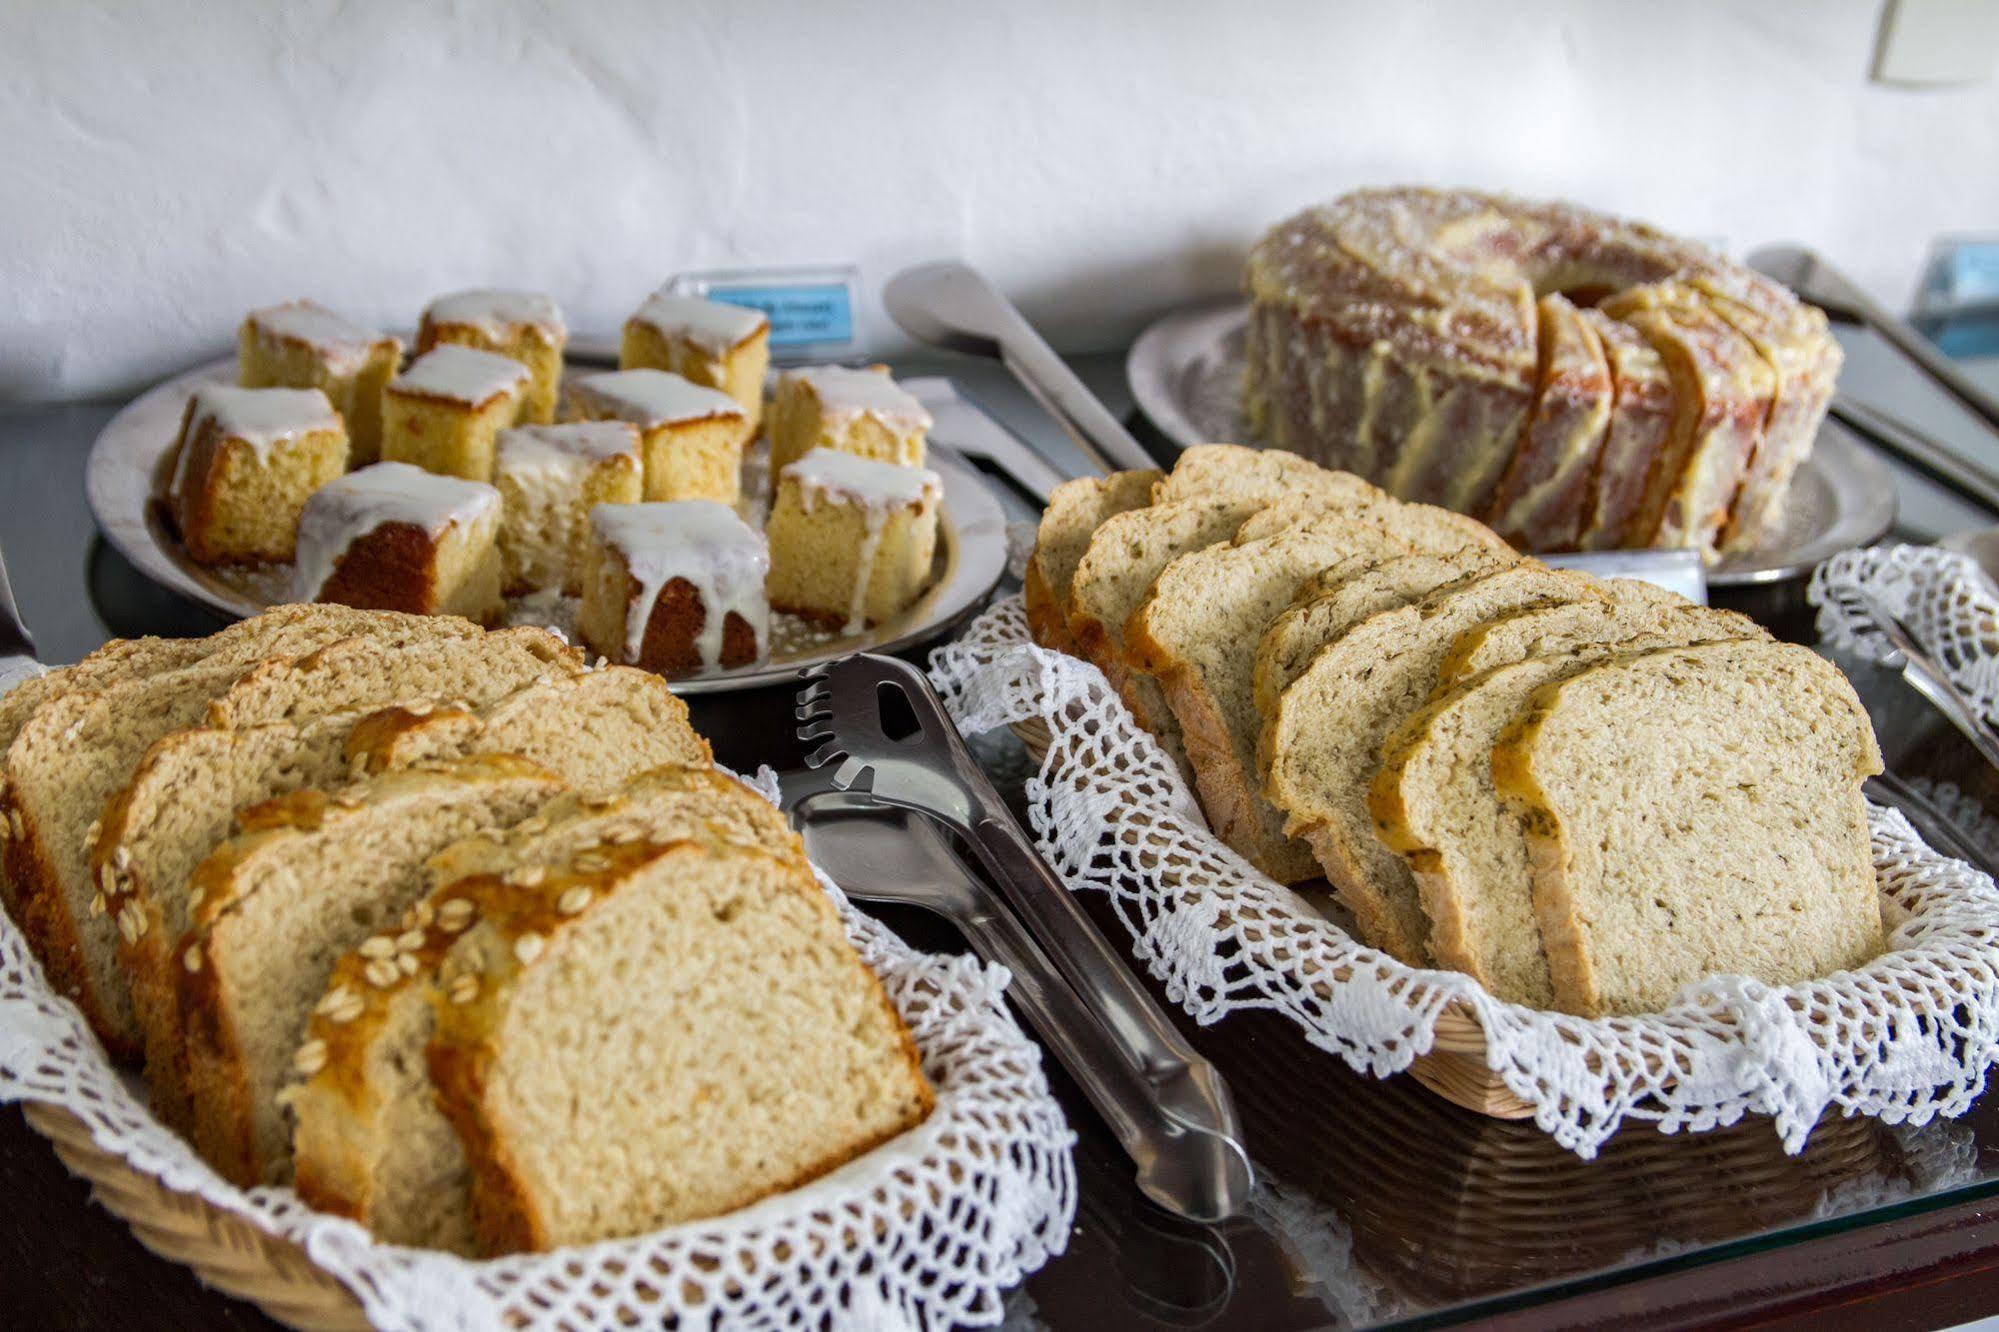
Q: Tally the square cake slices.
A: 11